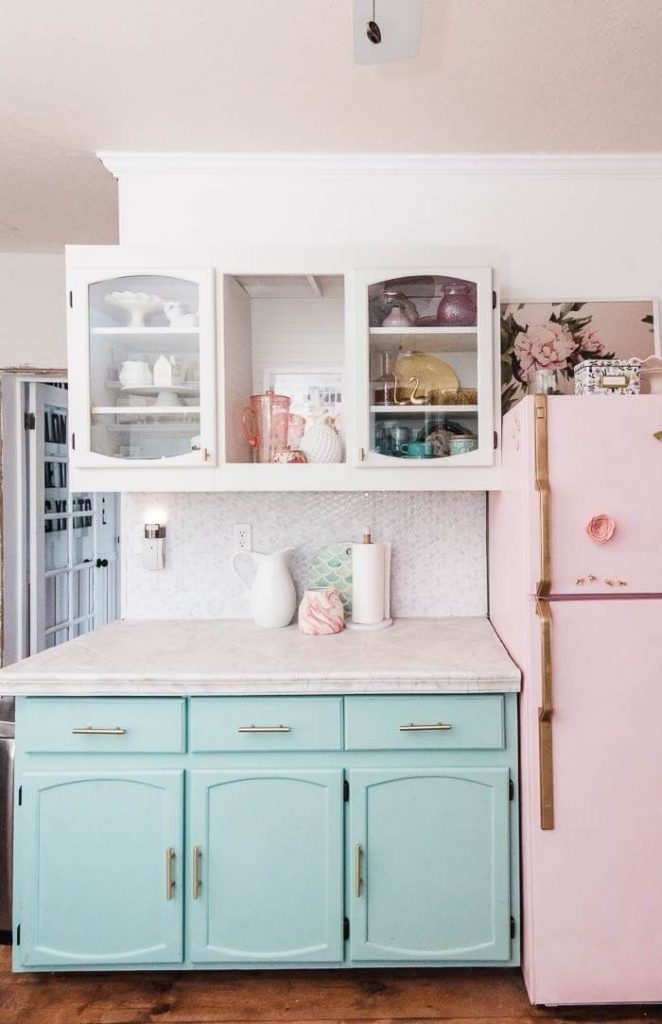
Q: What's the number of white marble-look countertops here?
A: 1